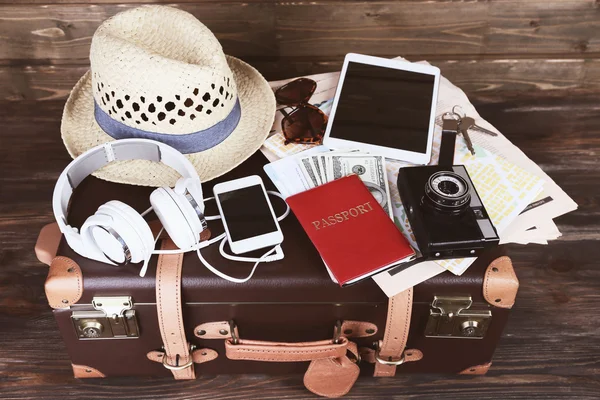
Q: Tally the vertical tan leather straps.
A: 2